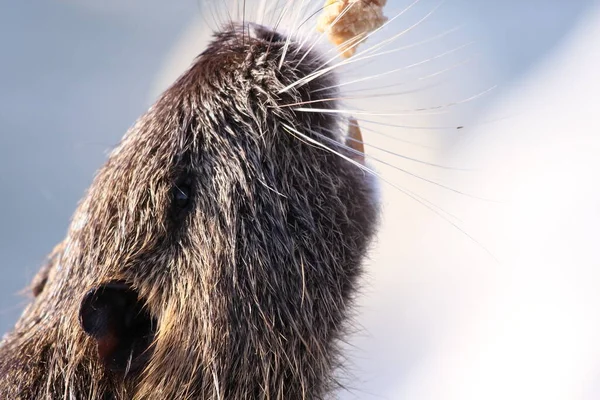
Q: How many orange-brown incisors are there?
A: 1